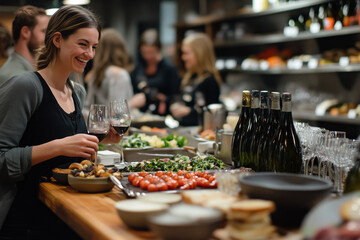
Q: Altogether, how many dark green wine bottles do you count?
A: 5